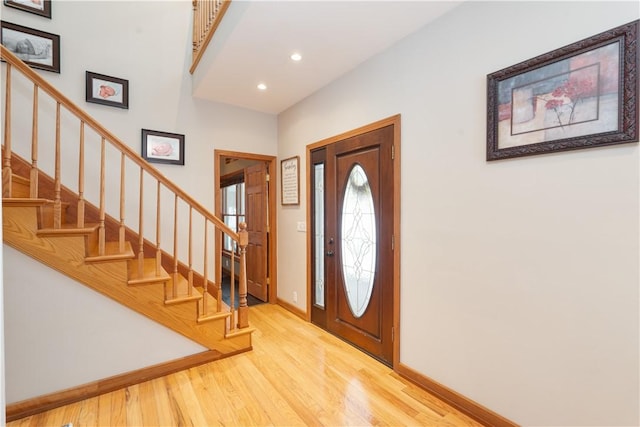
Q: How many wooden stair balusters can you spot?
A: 13